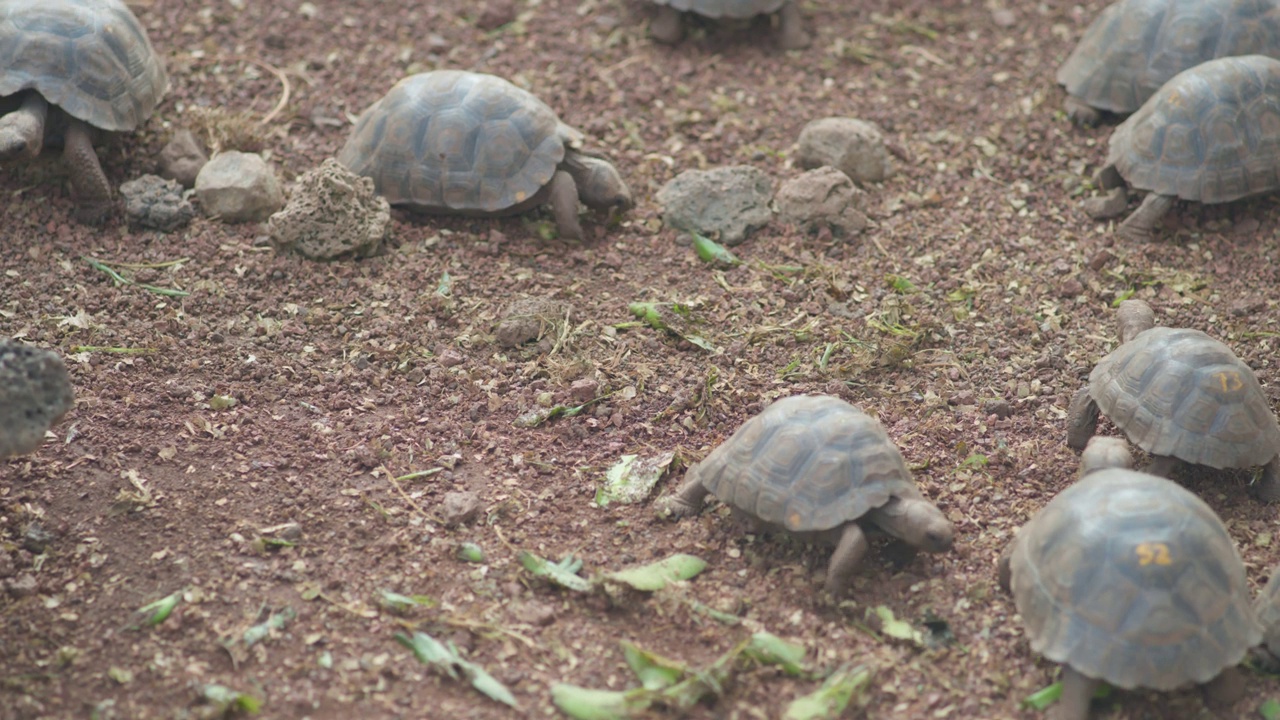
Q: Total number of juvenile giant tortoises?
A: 9